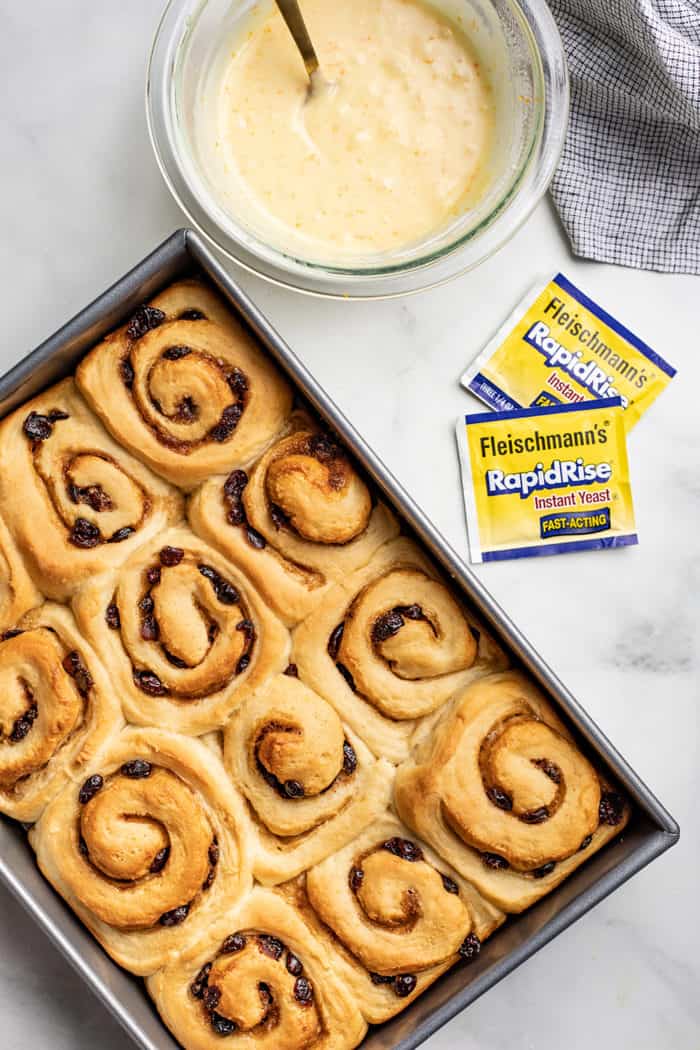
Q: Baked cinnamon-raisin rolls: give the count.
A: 12